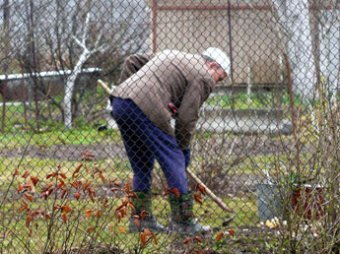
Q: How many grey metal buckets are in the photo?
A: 1